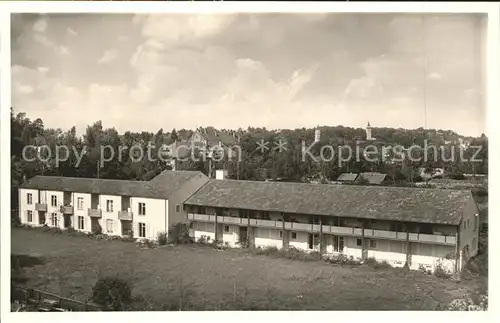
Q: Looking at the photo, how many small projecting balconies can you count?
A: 4